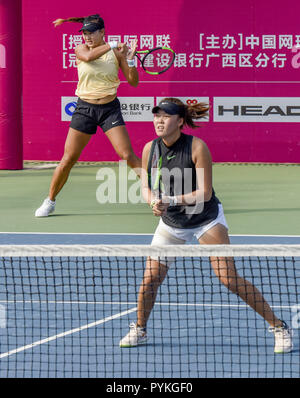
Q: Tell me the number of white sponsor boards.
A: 3